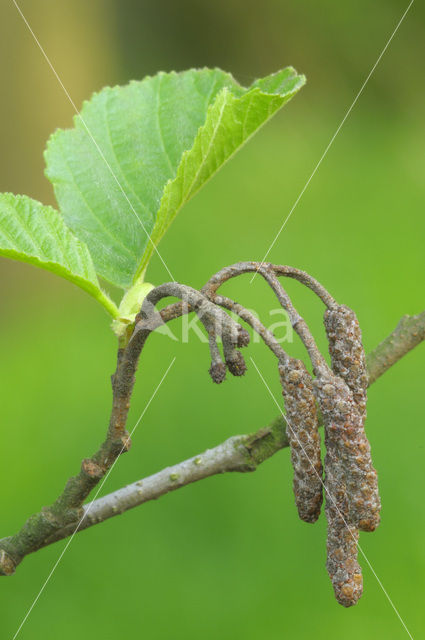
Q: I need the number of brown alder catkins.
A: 3